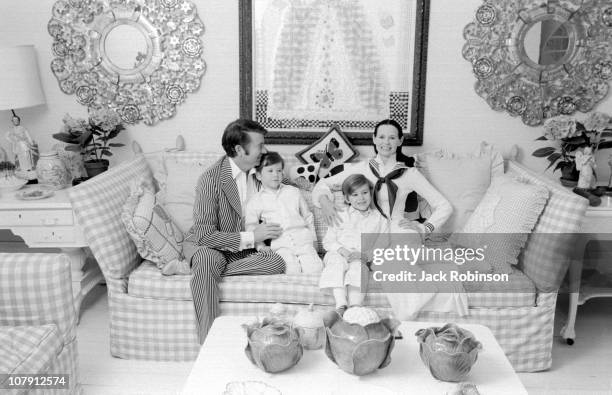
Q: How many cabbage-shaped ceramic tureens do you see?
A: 3